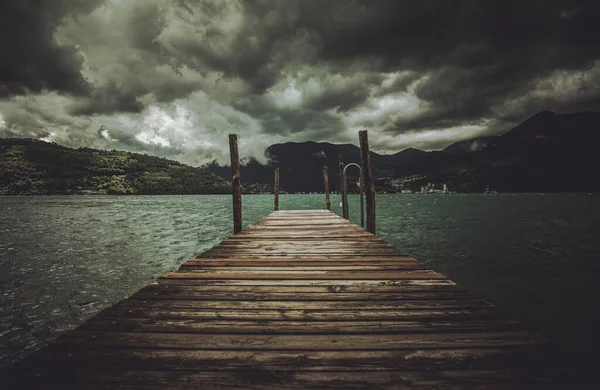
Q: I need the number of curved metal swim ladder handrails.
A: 1